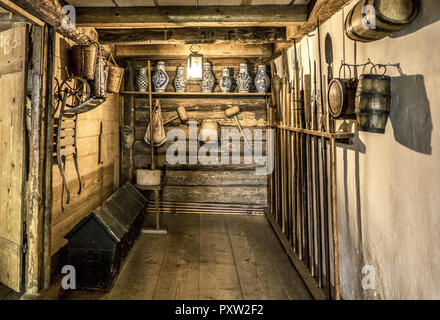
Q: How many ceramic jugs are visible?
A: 7